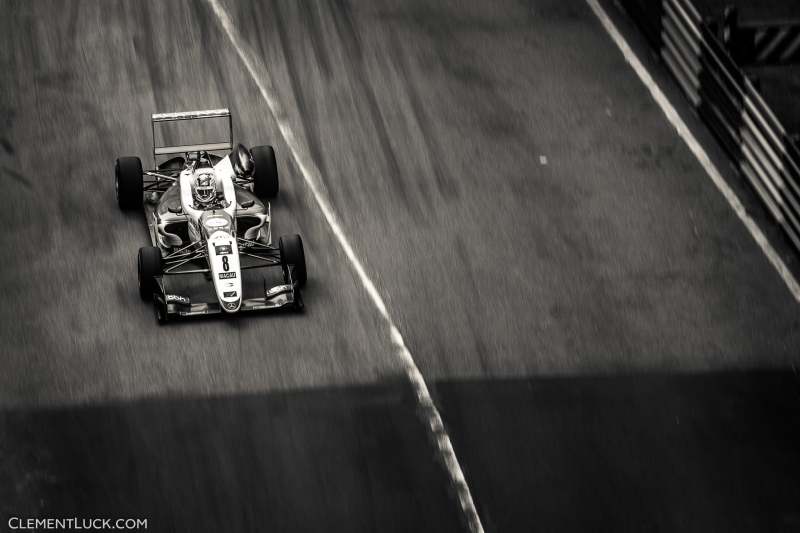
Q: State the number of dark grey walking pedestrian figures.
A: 0